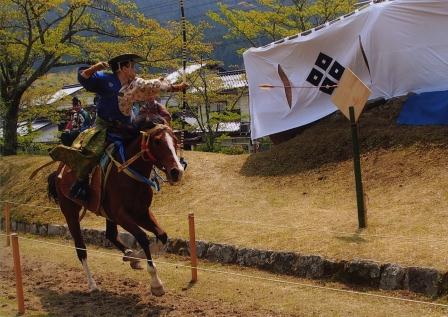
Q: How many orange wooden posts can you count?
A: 3